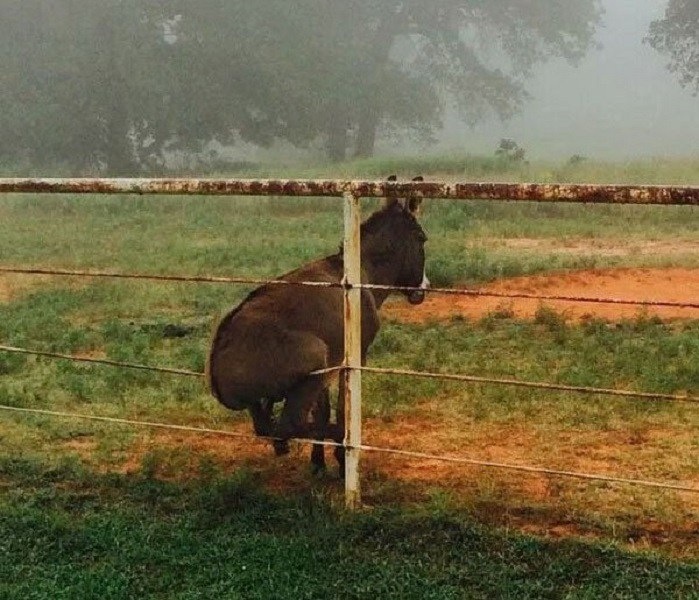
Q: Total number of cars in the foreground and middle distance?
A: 0